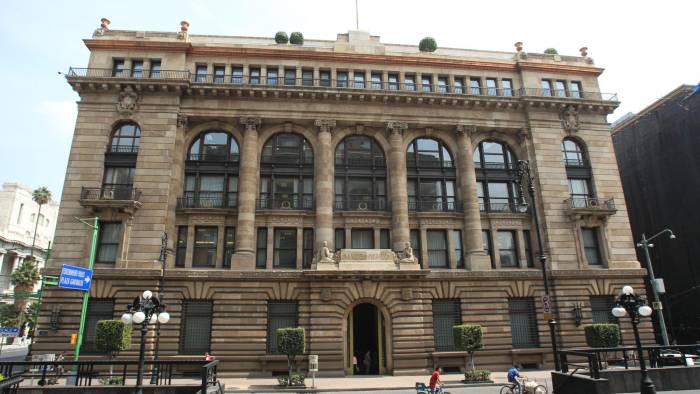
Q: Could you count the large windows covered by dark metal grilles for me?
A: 6